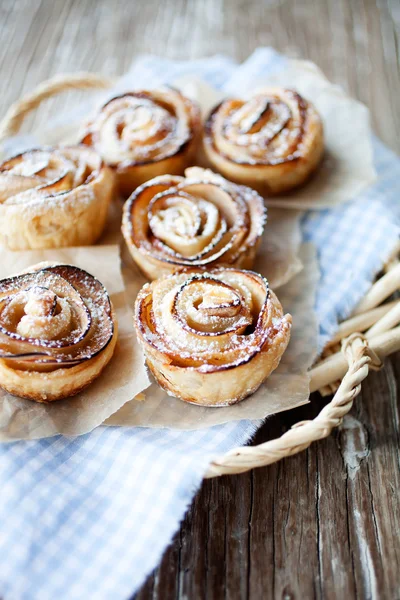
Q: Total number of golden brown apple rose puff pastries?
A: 6